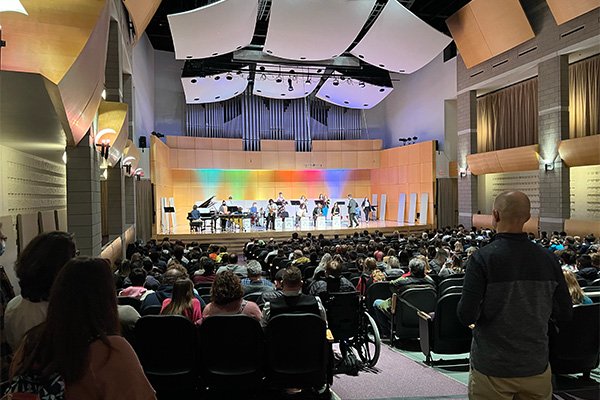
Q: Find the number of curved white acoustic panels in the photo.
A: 6